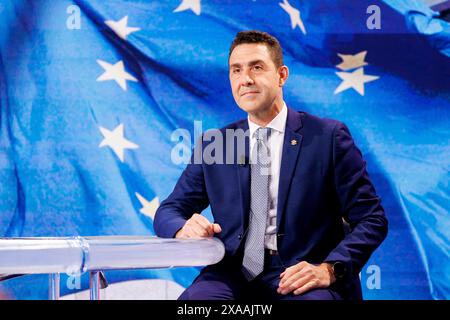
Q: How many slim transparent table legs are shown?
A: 2